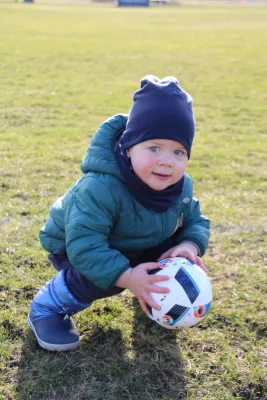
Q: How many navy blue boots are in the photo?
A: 1